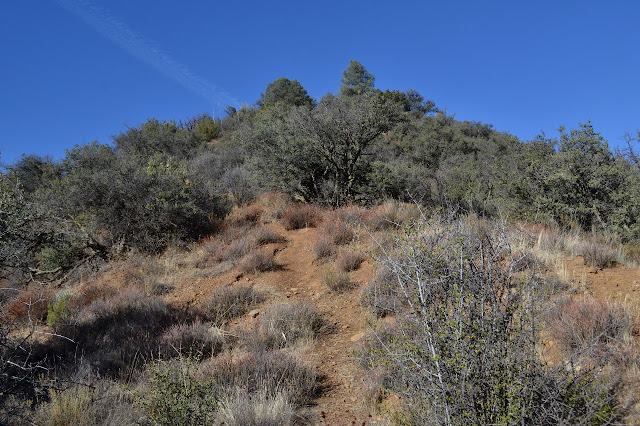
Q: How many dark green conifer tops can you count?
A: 2